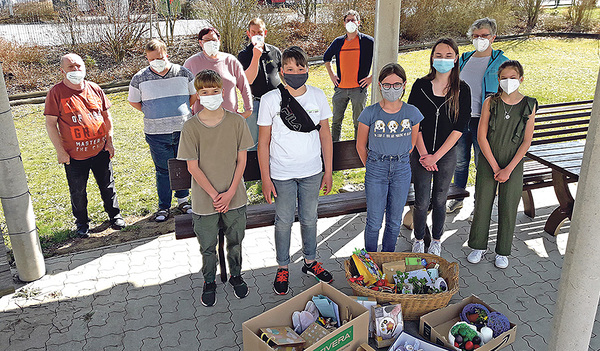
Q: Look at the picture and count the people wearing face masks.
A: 11